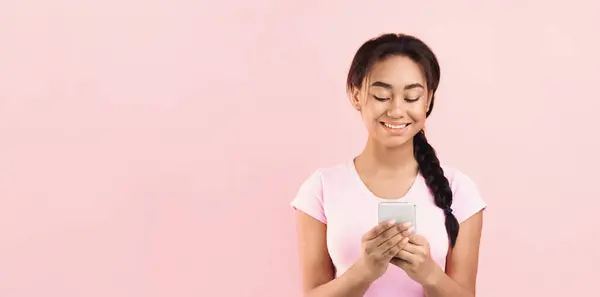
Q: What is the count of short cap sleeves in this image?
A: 2